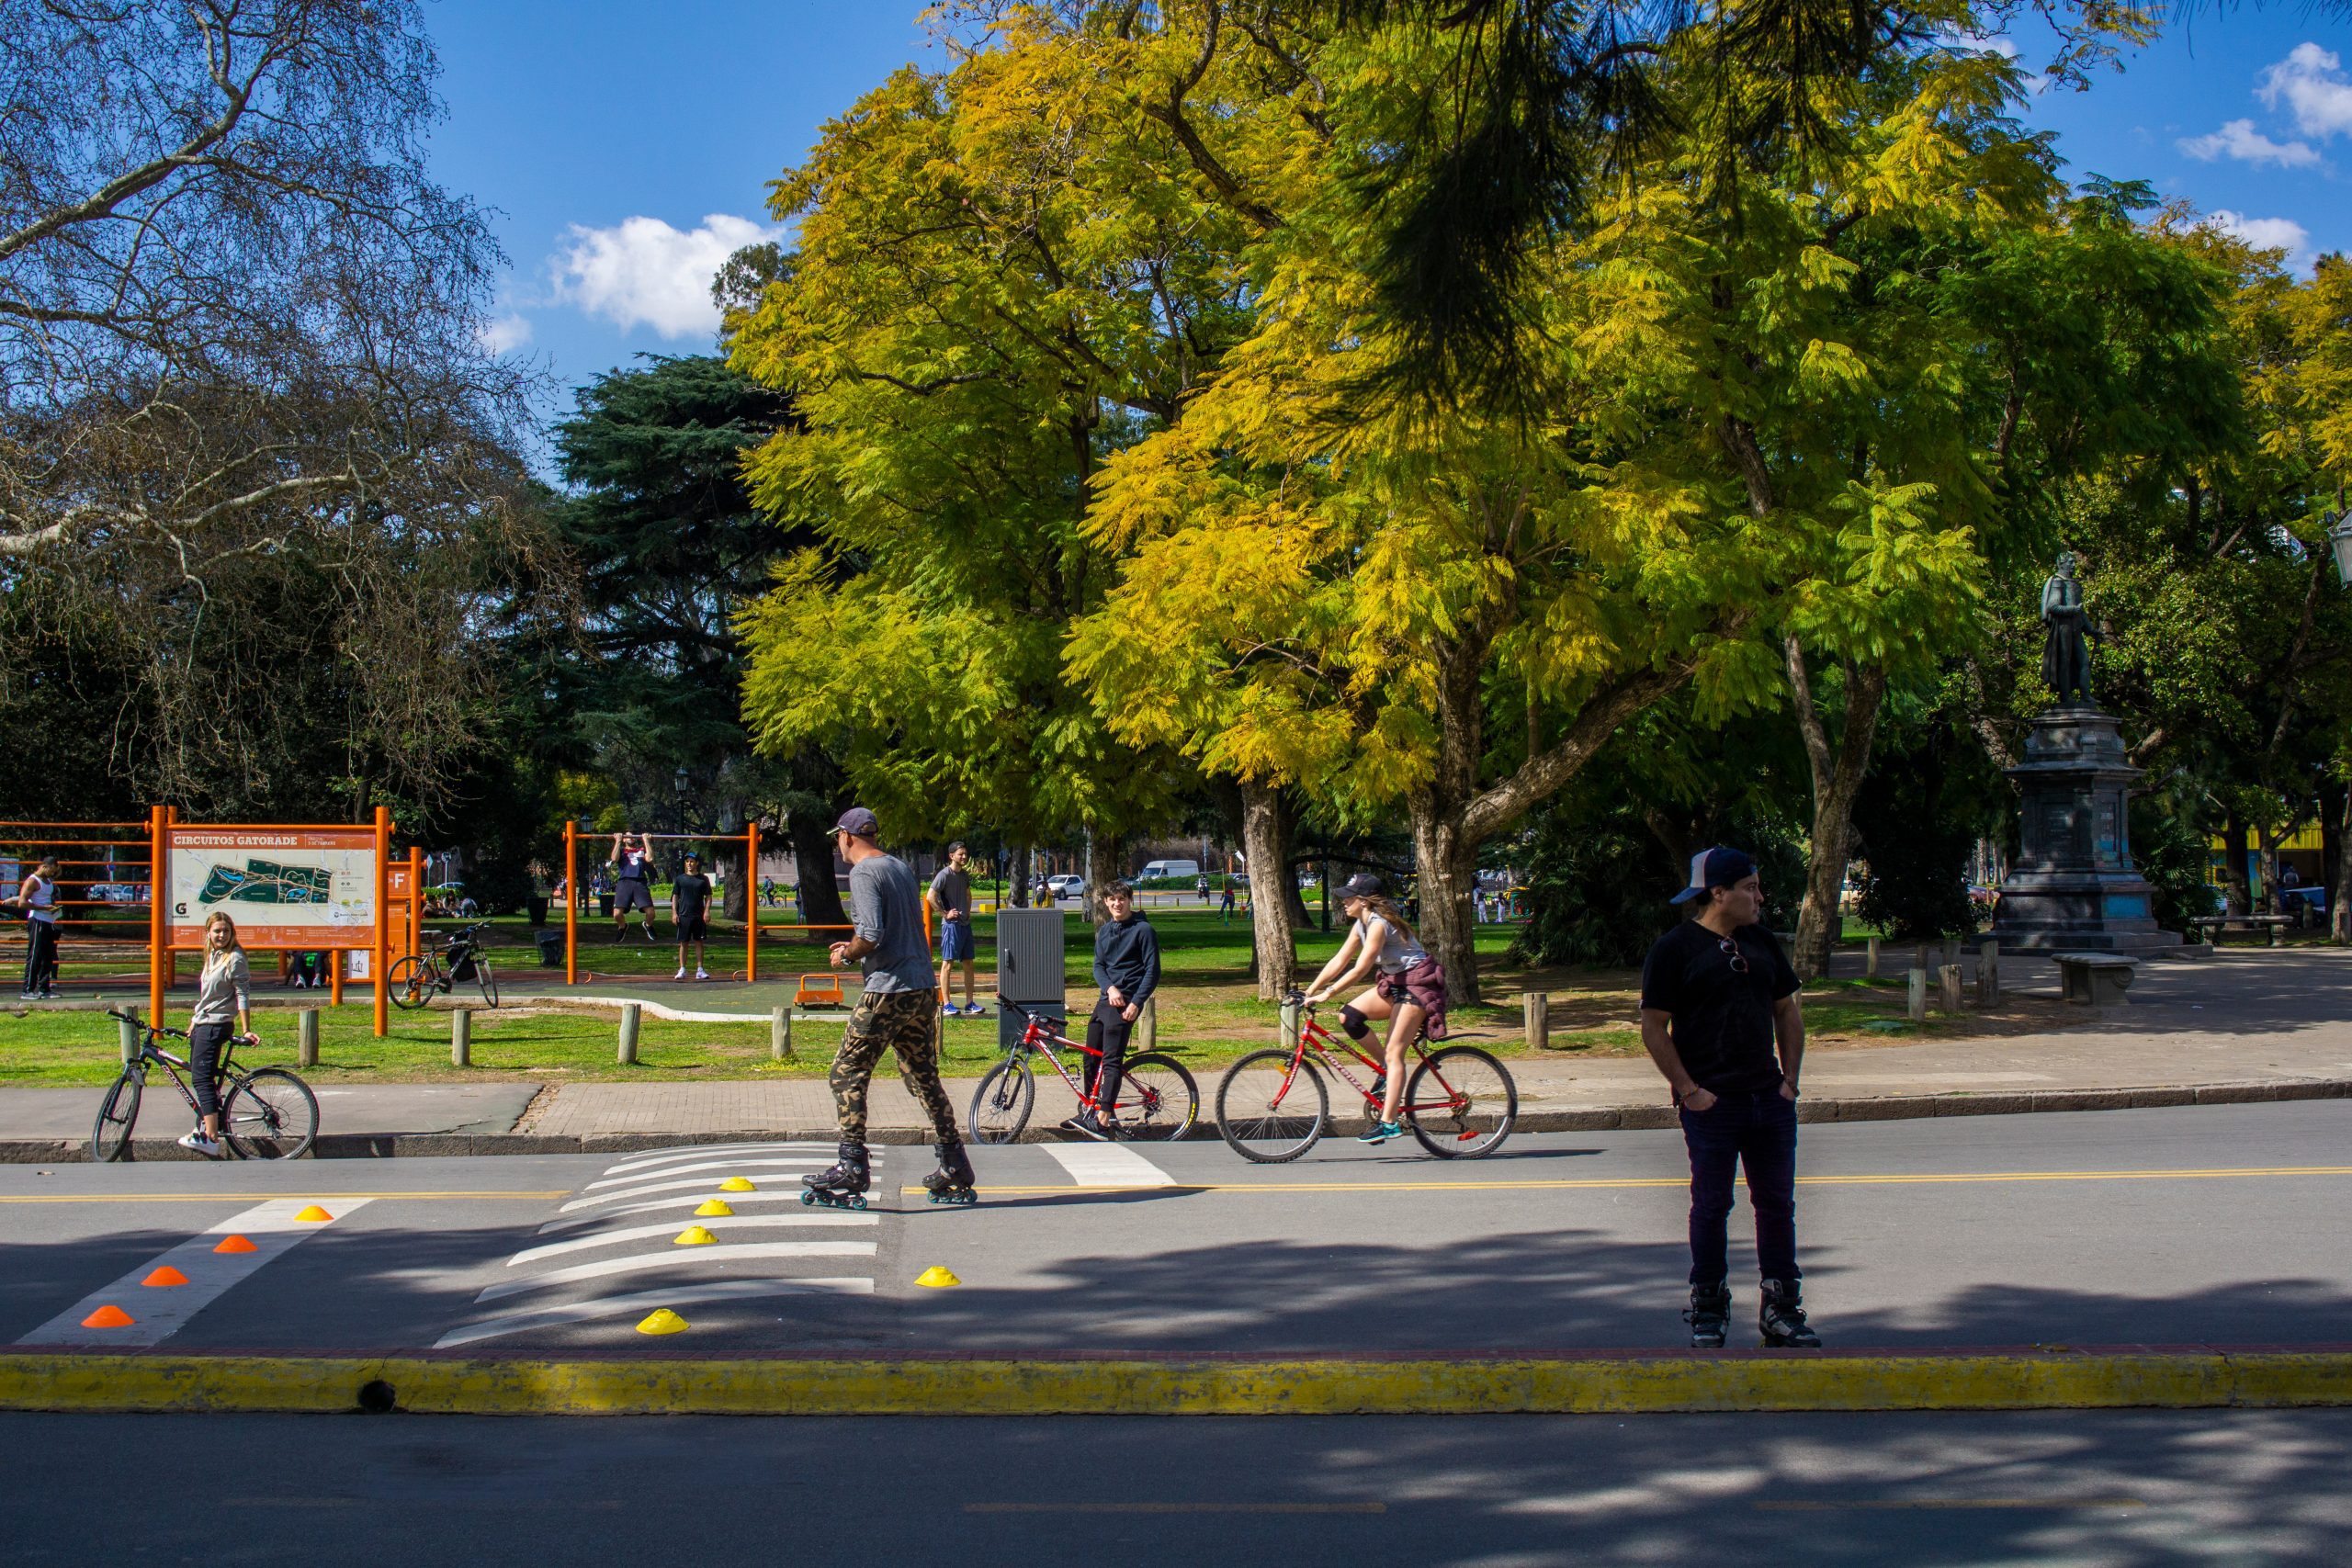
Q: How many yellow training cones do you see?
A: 5